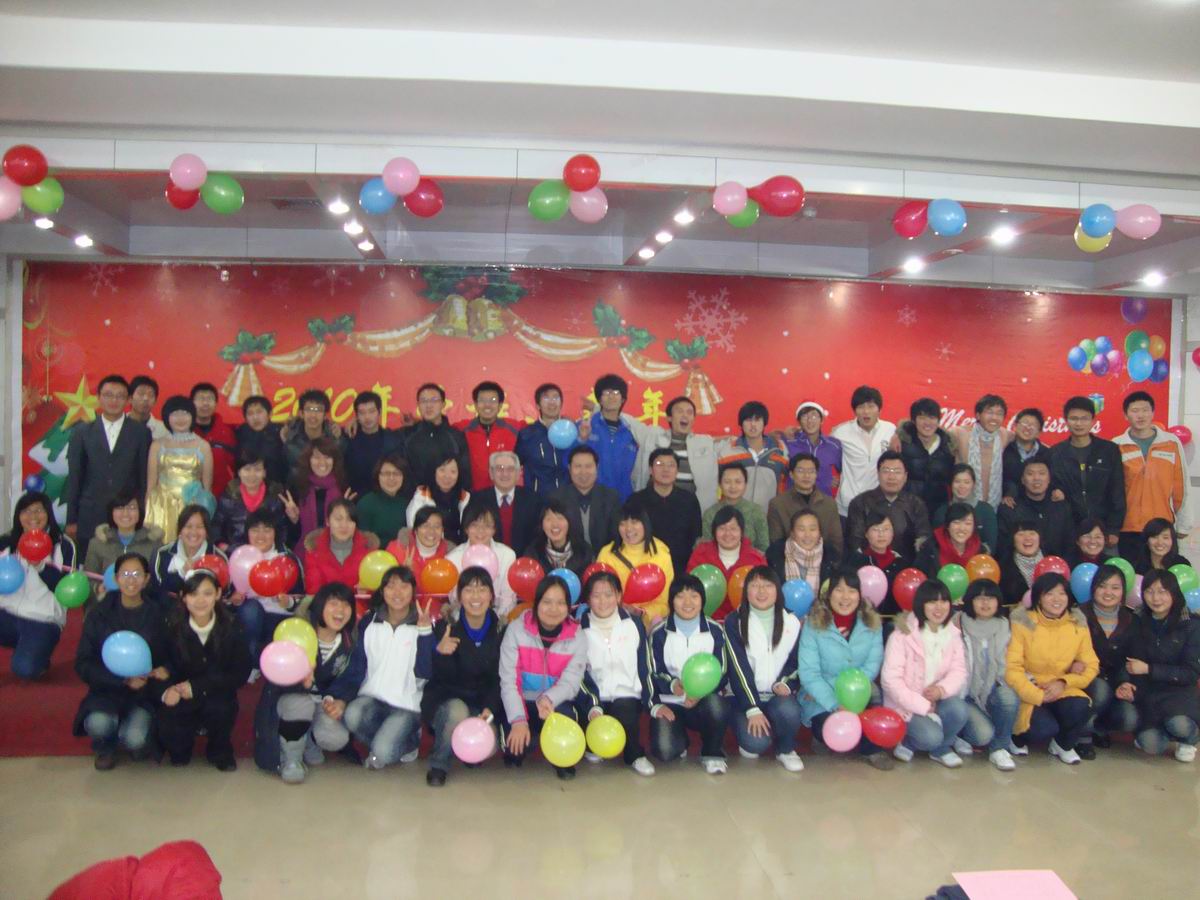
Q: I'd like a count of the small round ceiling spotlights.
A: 11